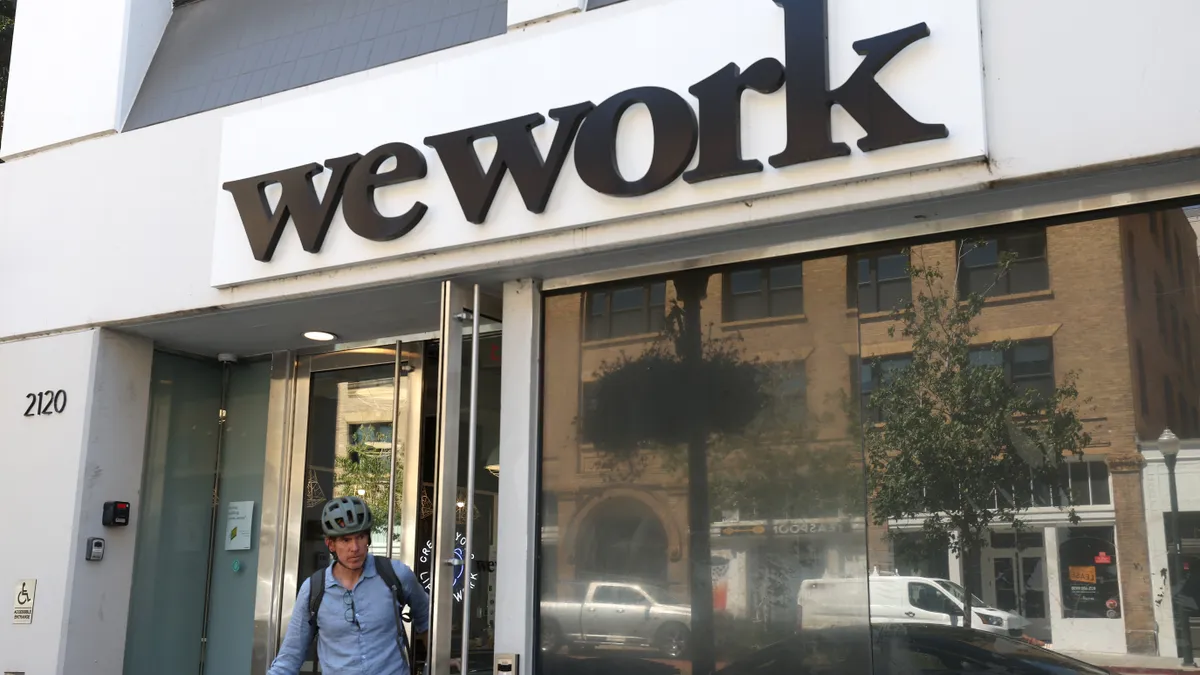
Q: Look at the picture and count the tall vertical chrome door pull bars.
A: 2